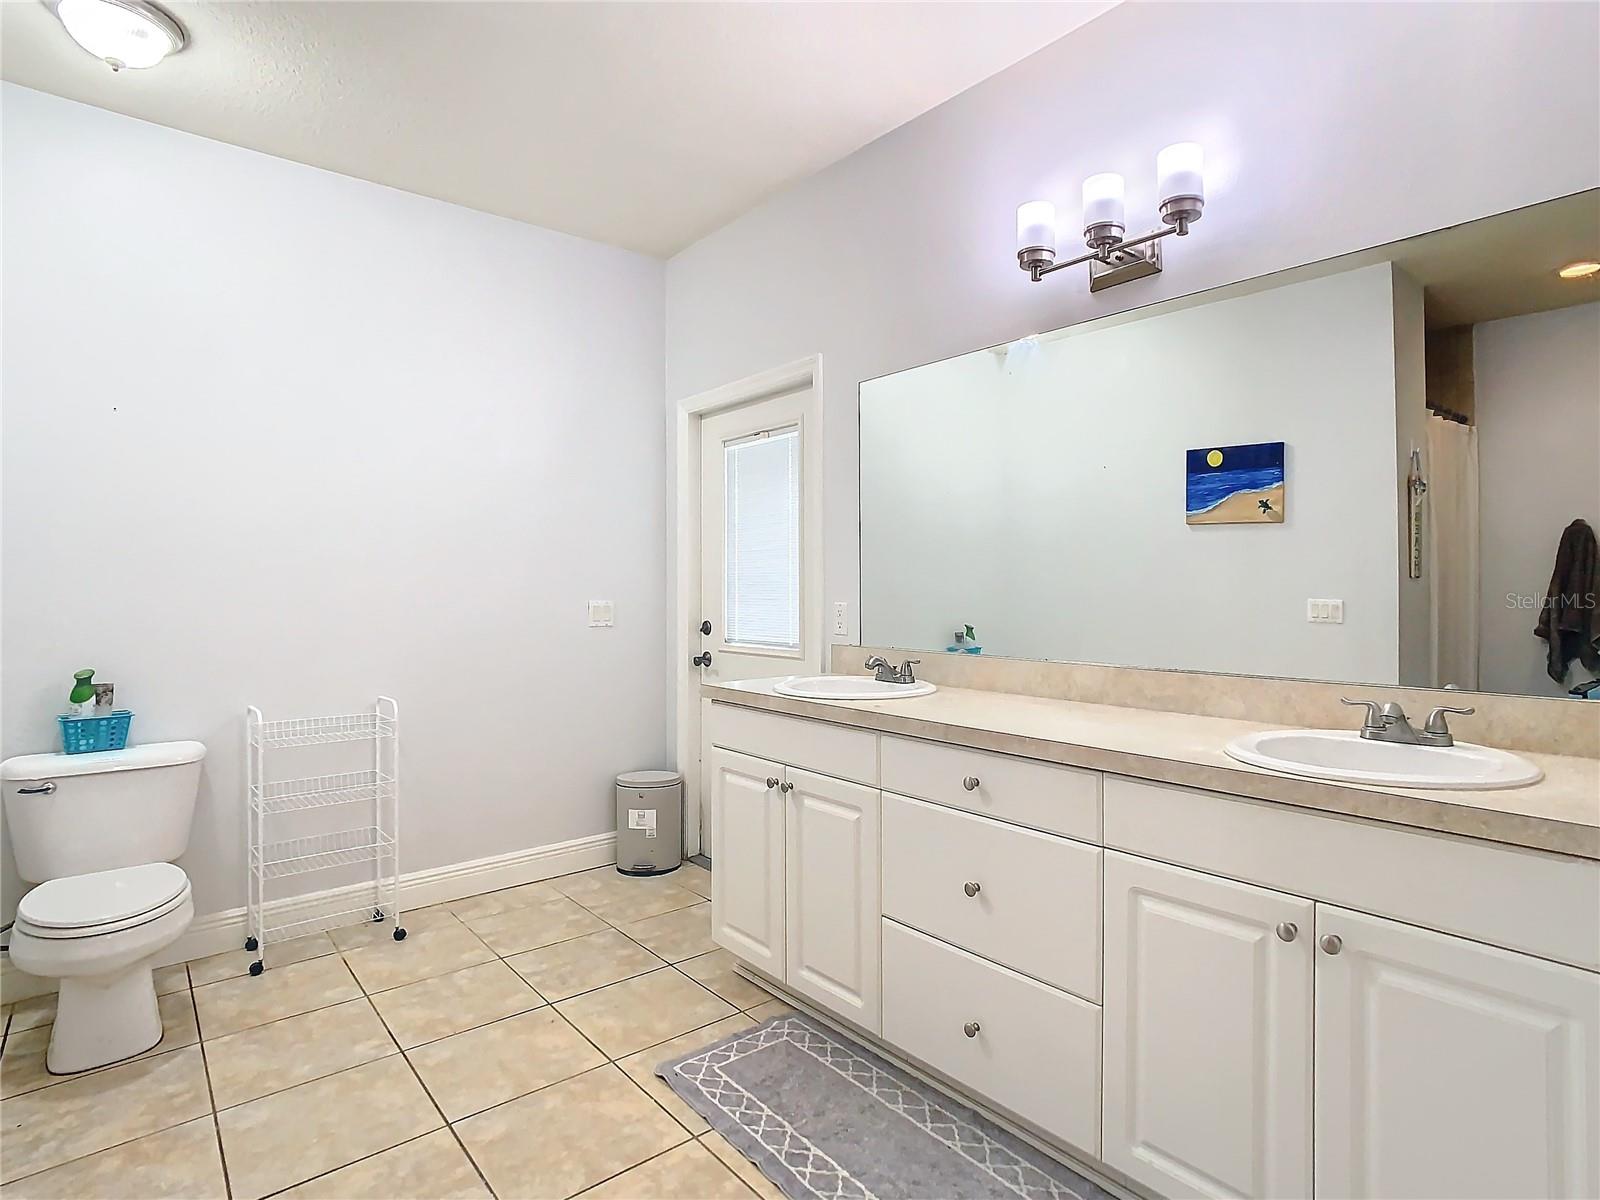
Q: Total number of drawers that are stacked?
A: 3